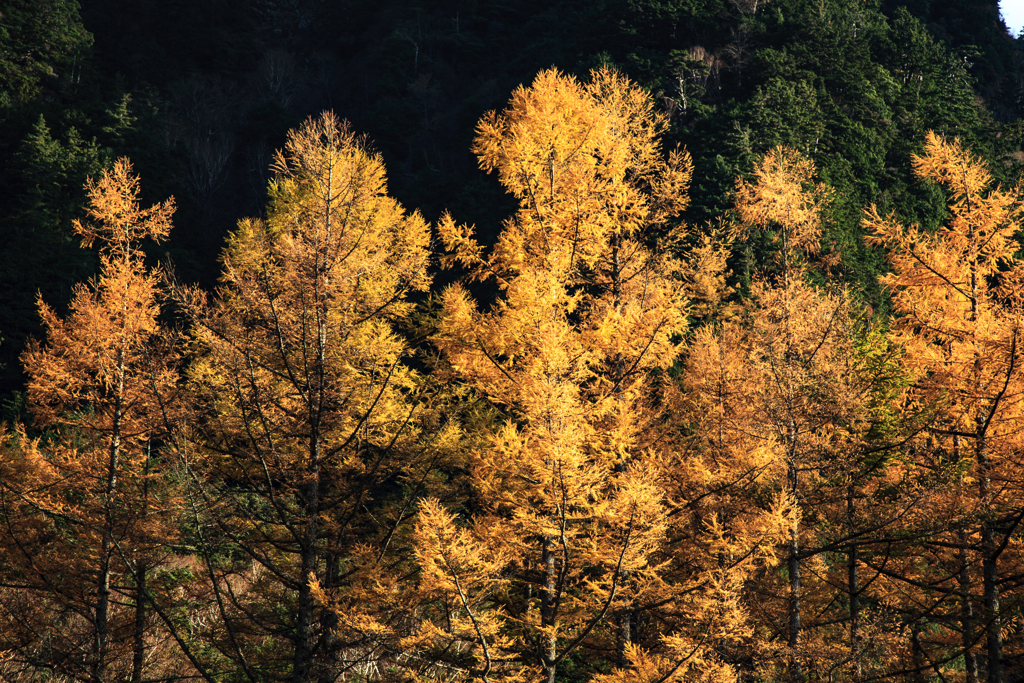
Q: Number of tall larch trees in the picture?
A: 5